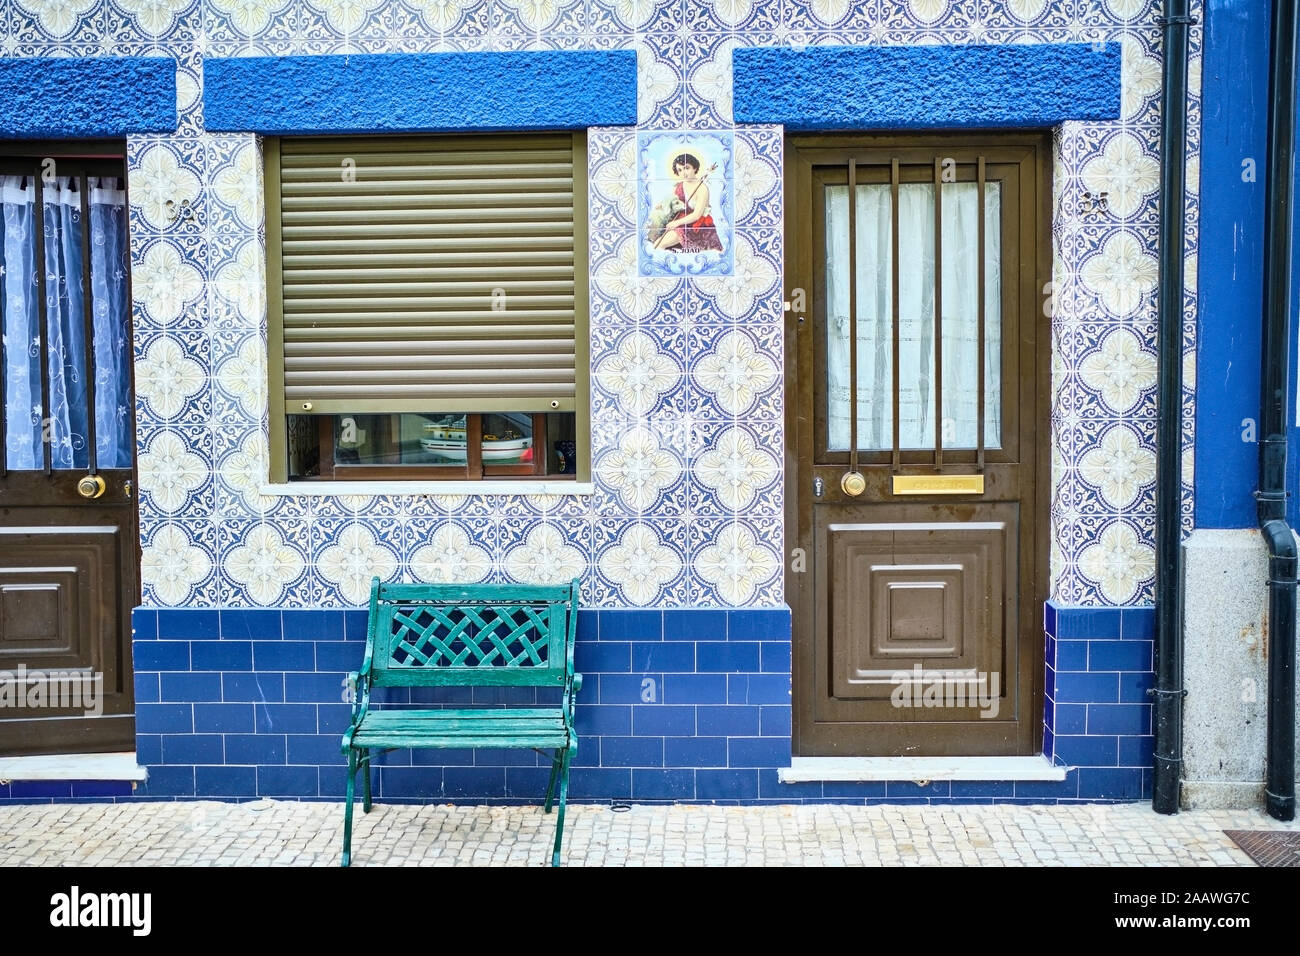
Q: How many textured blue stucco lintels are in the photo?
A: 3